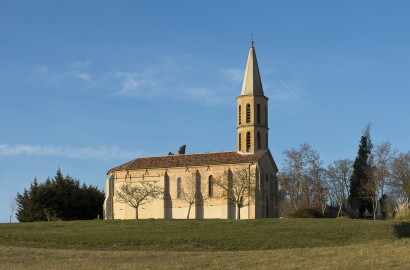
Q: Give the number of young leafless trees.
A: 3